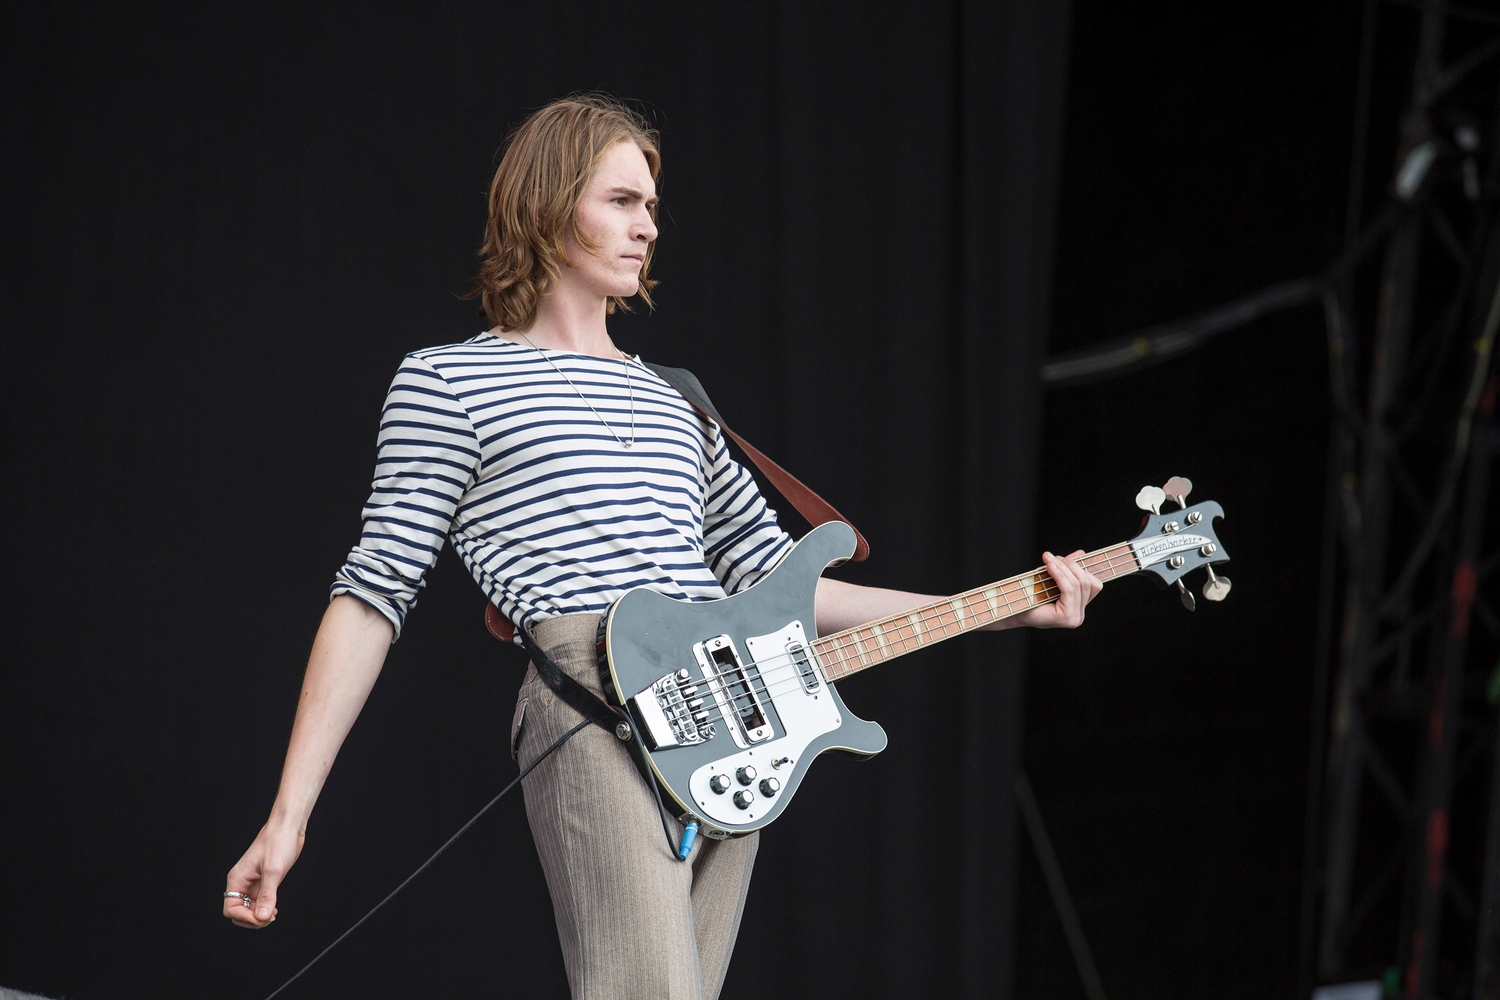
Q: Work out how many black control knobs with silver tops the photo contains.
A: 4